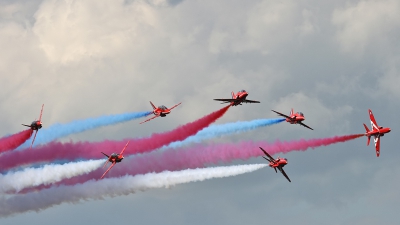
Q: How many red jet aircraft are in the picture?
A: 7